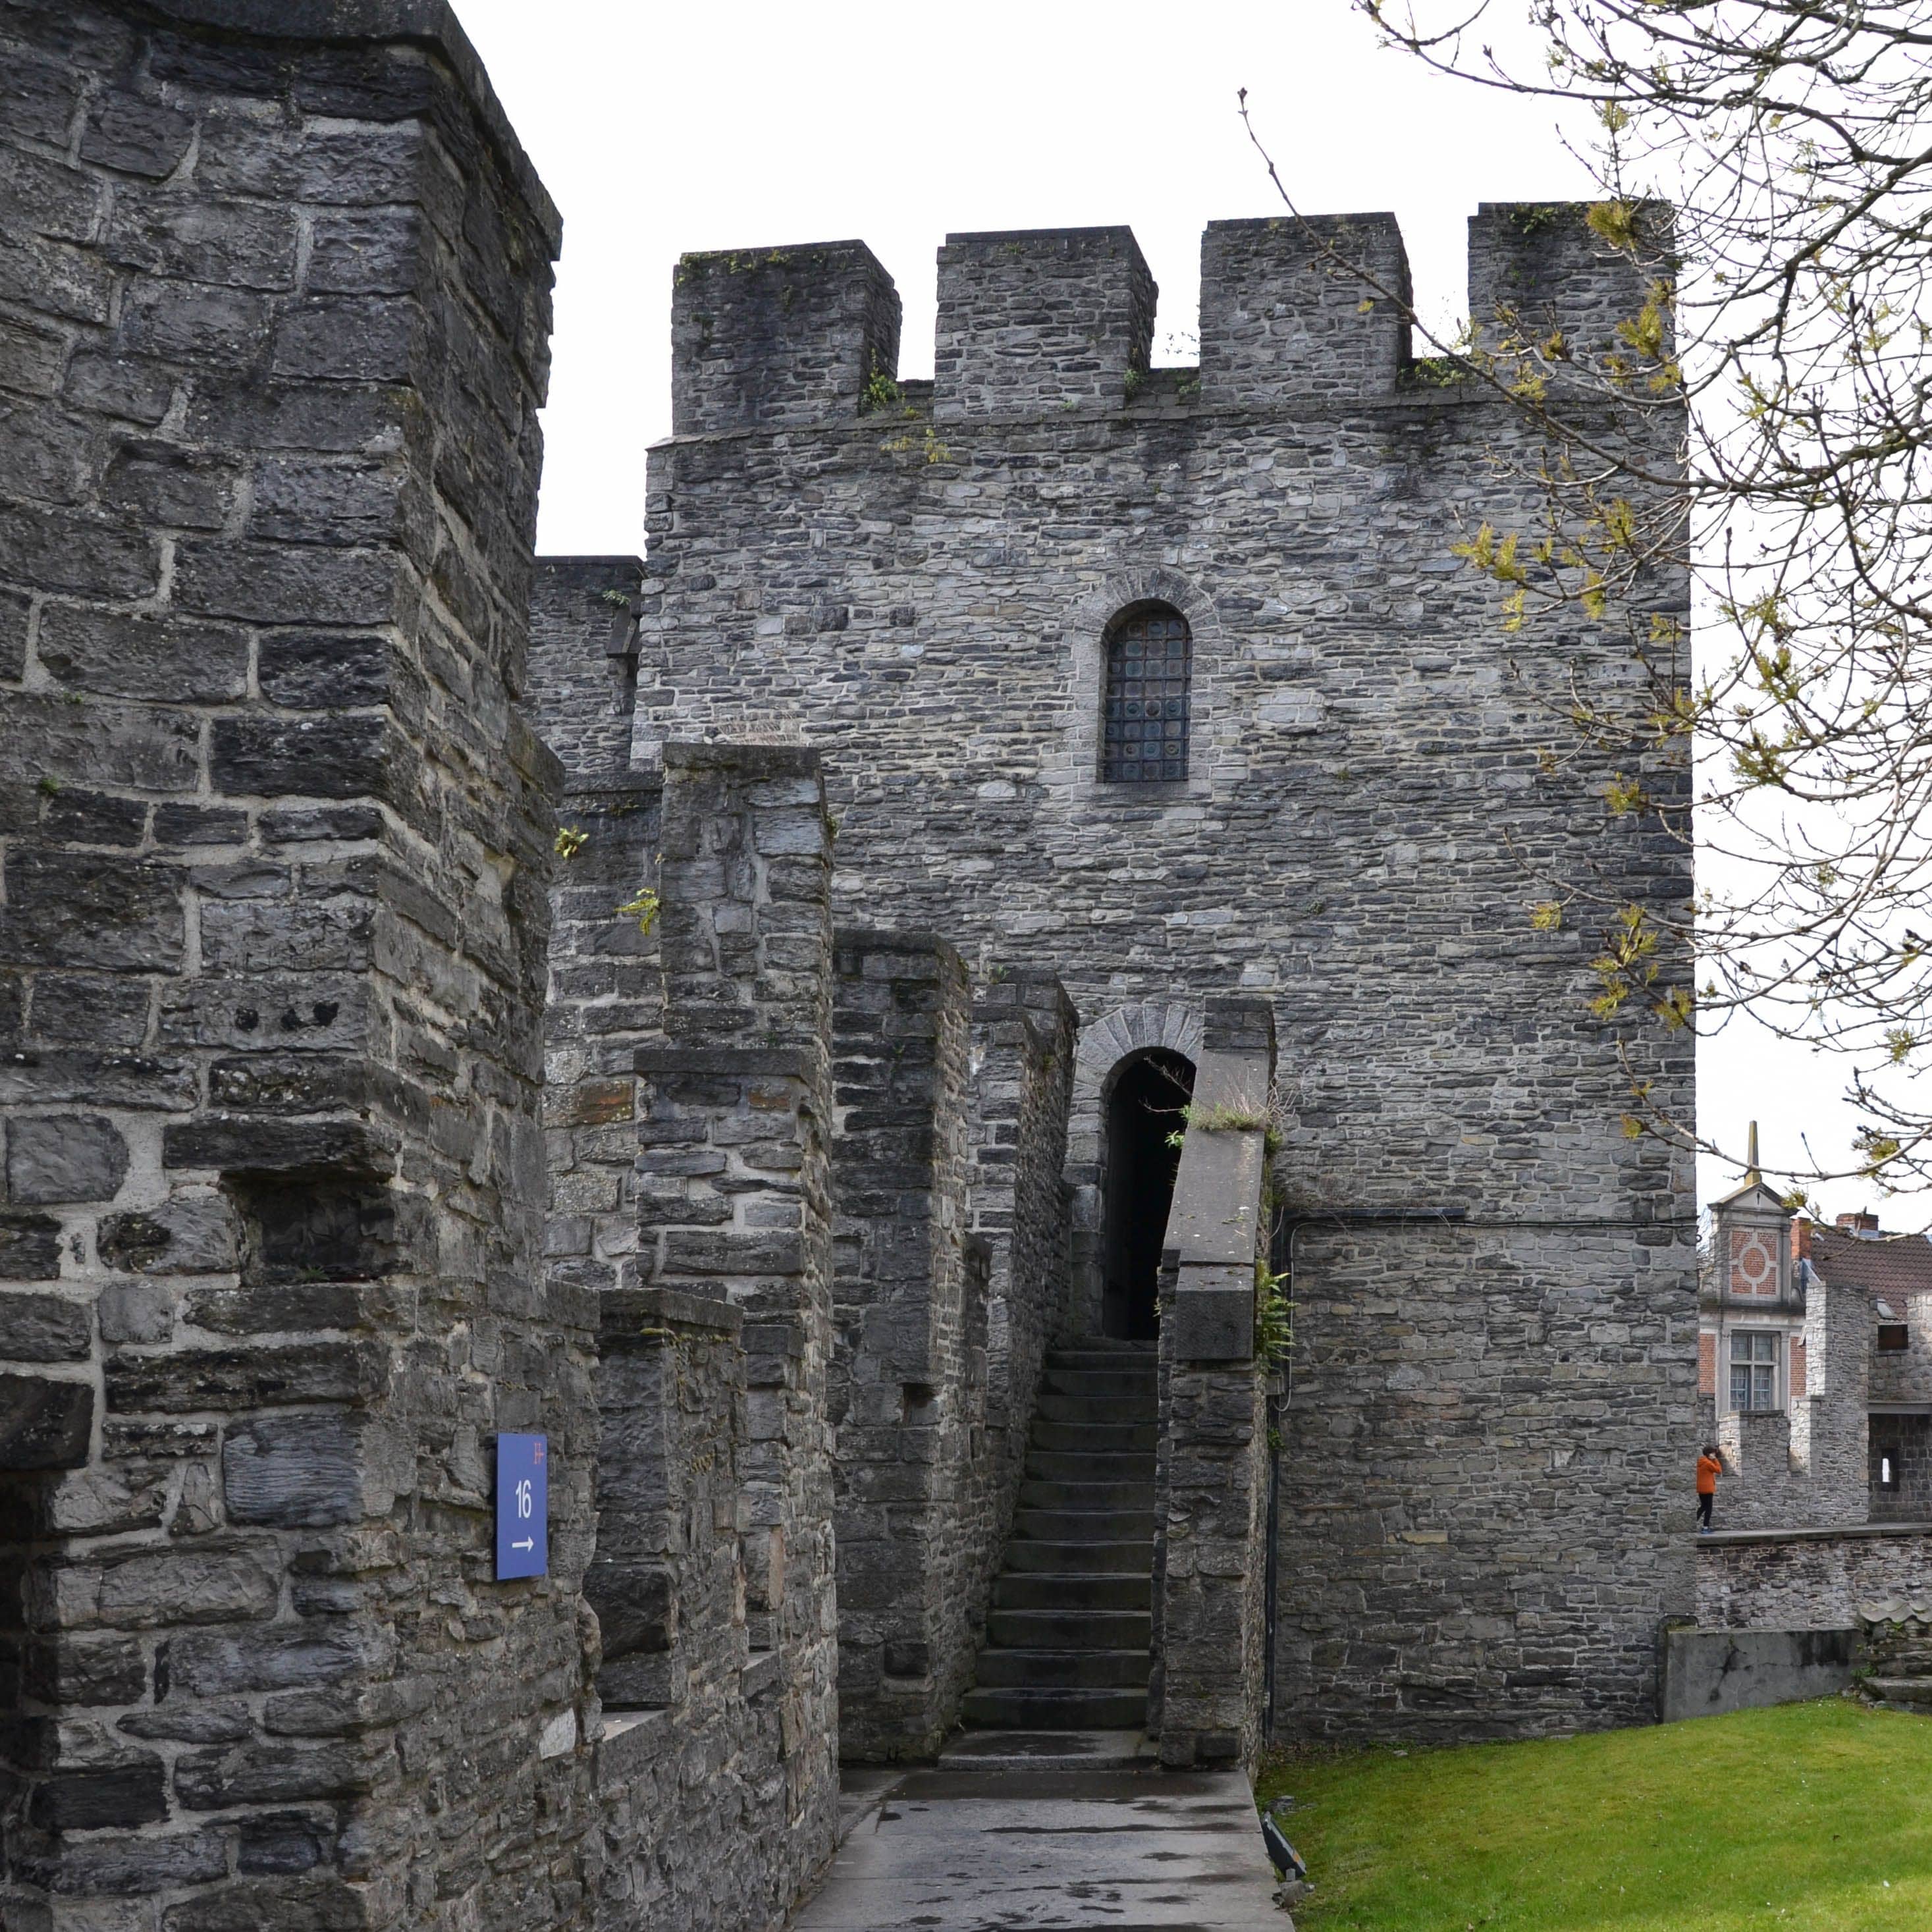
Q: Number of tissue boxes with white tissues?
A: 0